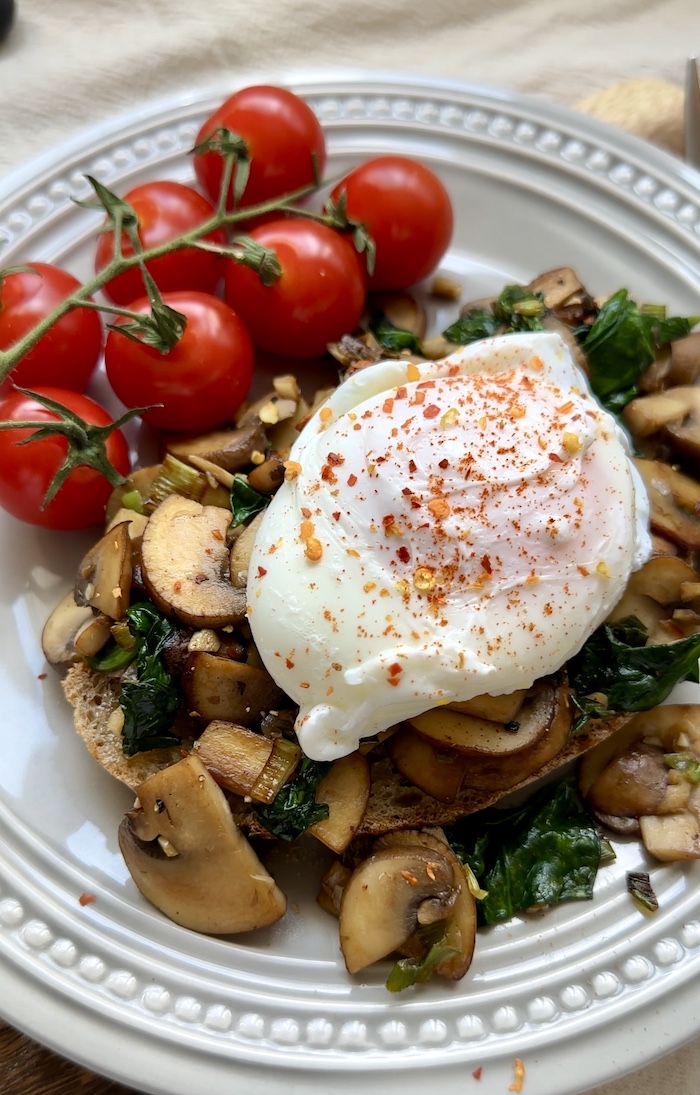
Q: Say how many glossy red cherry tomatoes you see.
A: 7